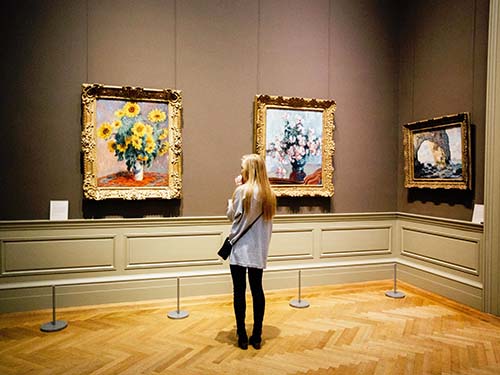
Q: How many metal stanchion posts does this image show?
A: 4